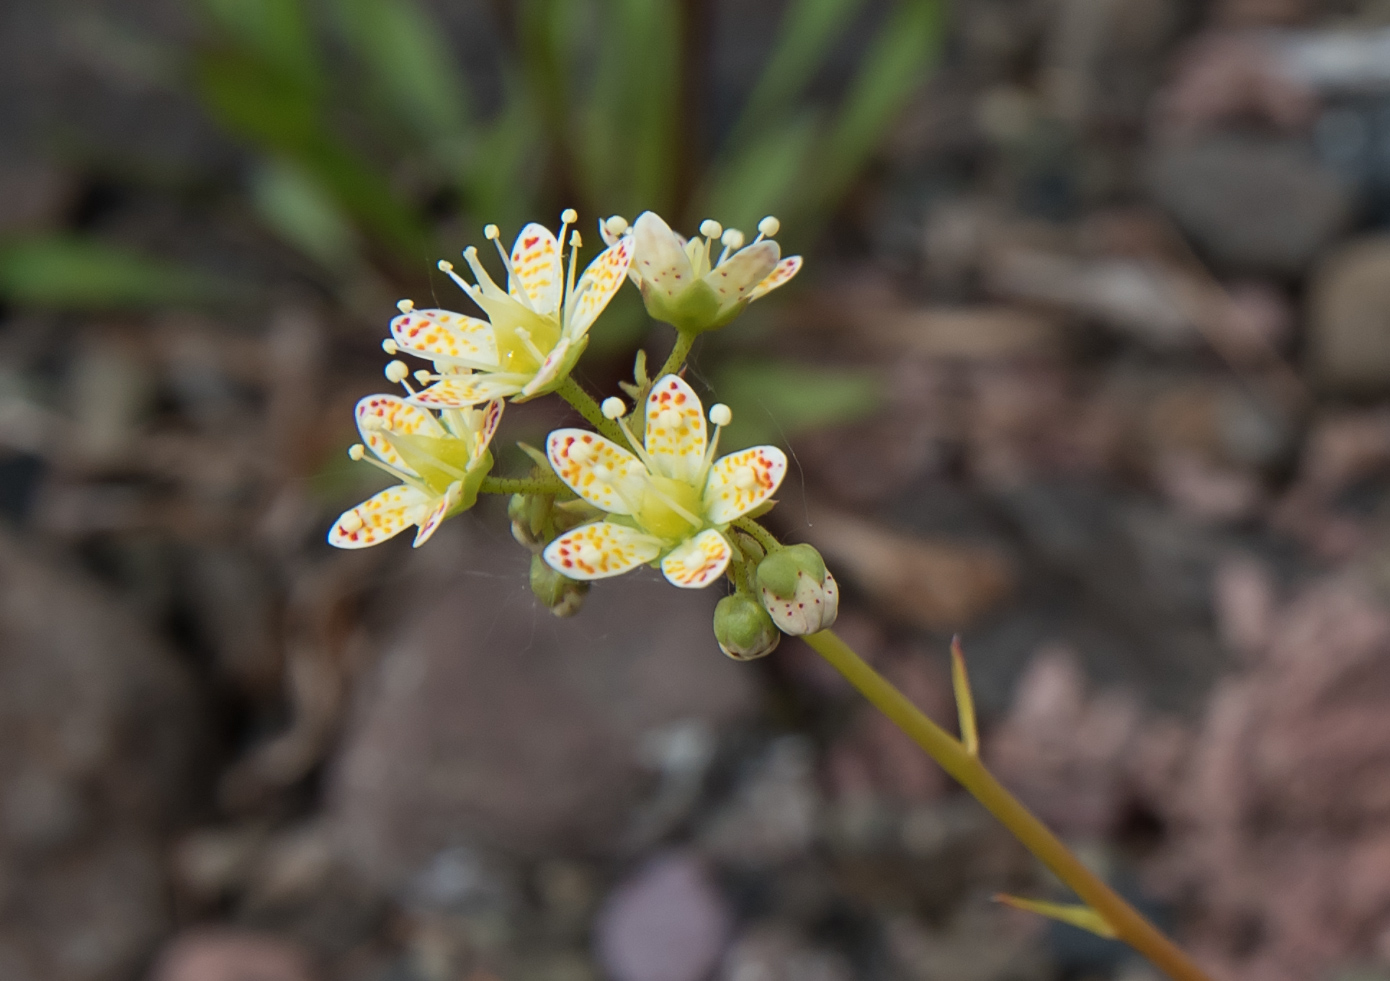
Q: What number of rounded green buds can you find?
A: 4